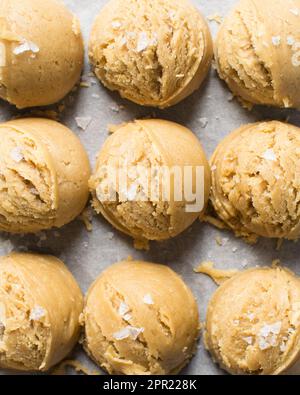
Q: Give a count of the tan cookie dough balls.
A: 9